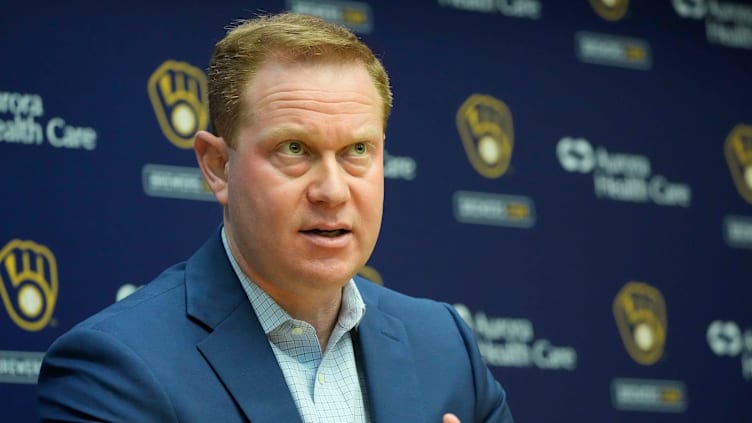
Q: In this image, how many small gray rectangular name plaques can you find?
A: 7